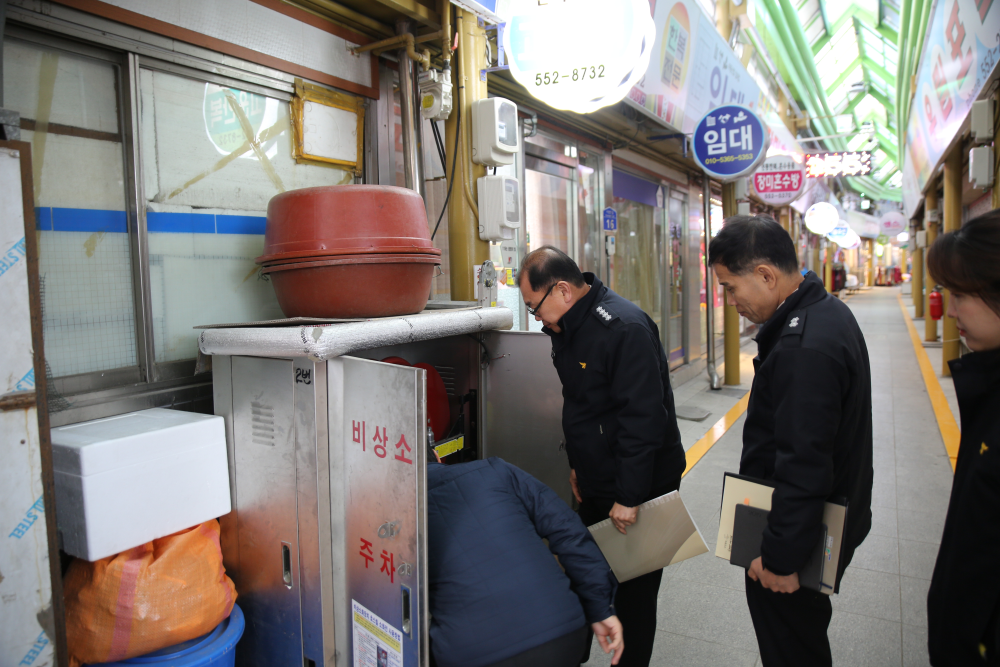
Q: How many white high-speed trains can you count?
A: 0